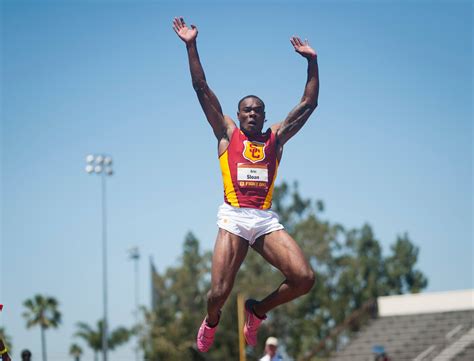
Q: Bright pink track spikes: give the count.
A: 2